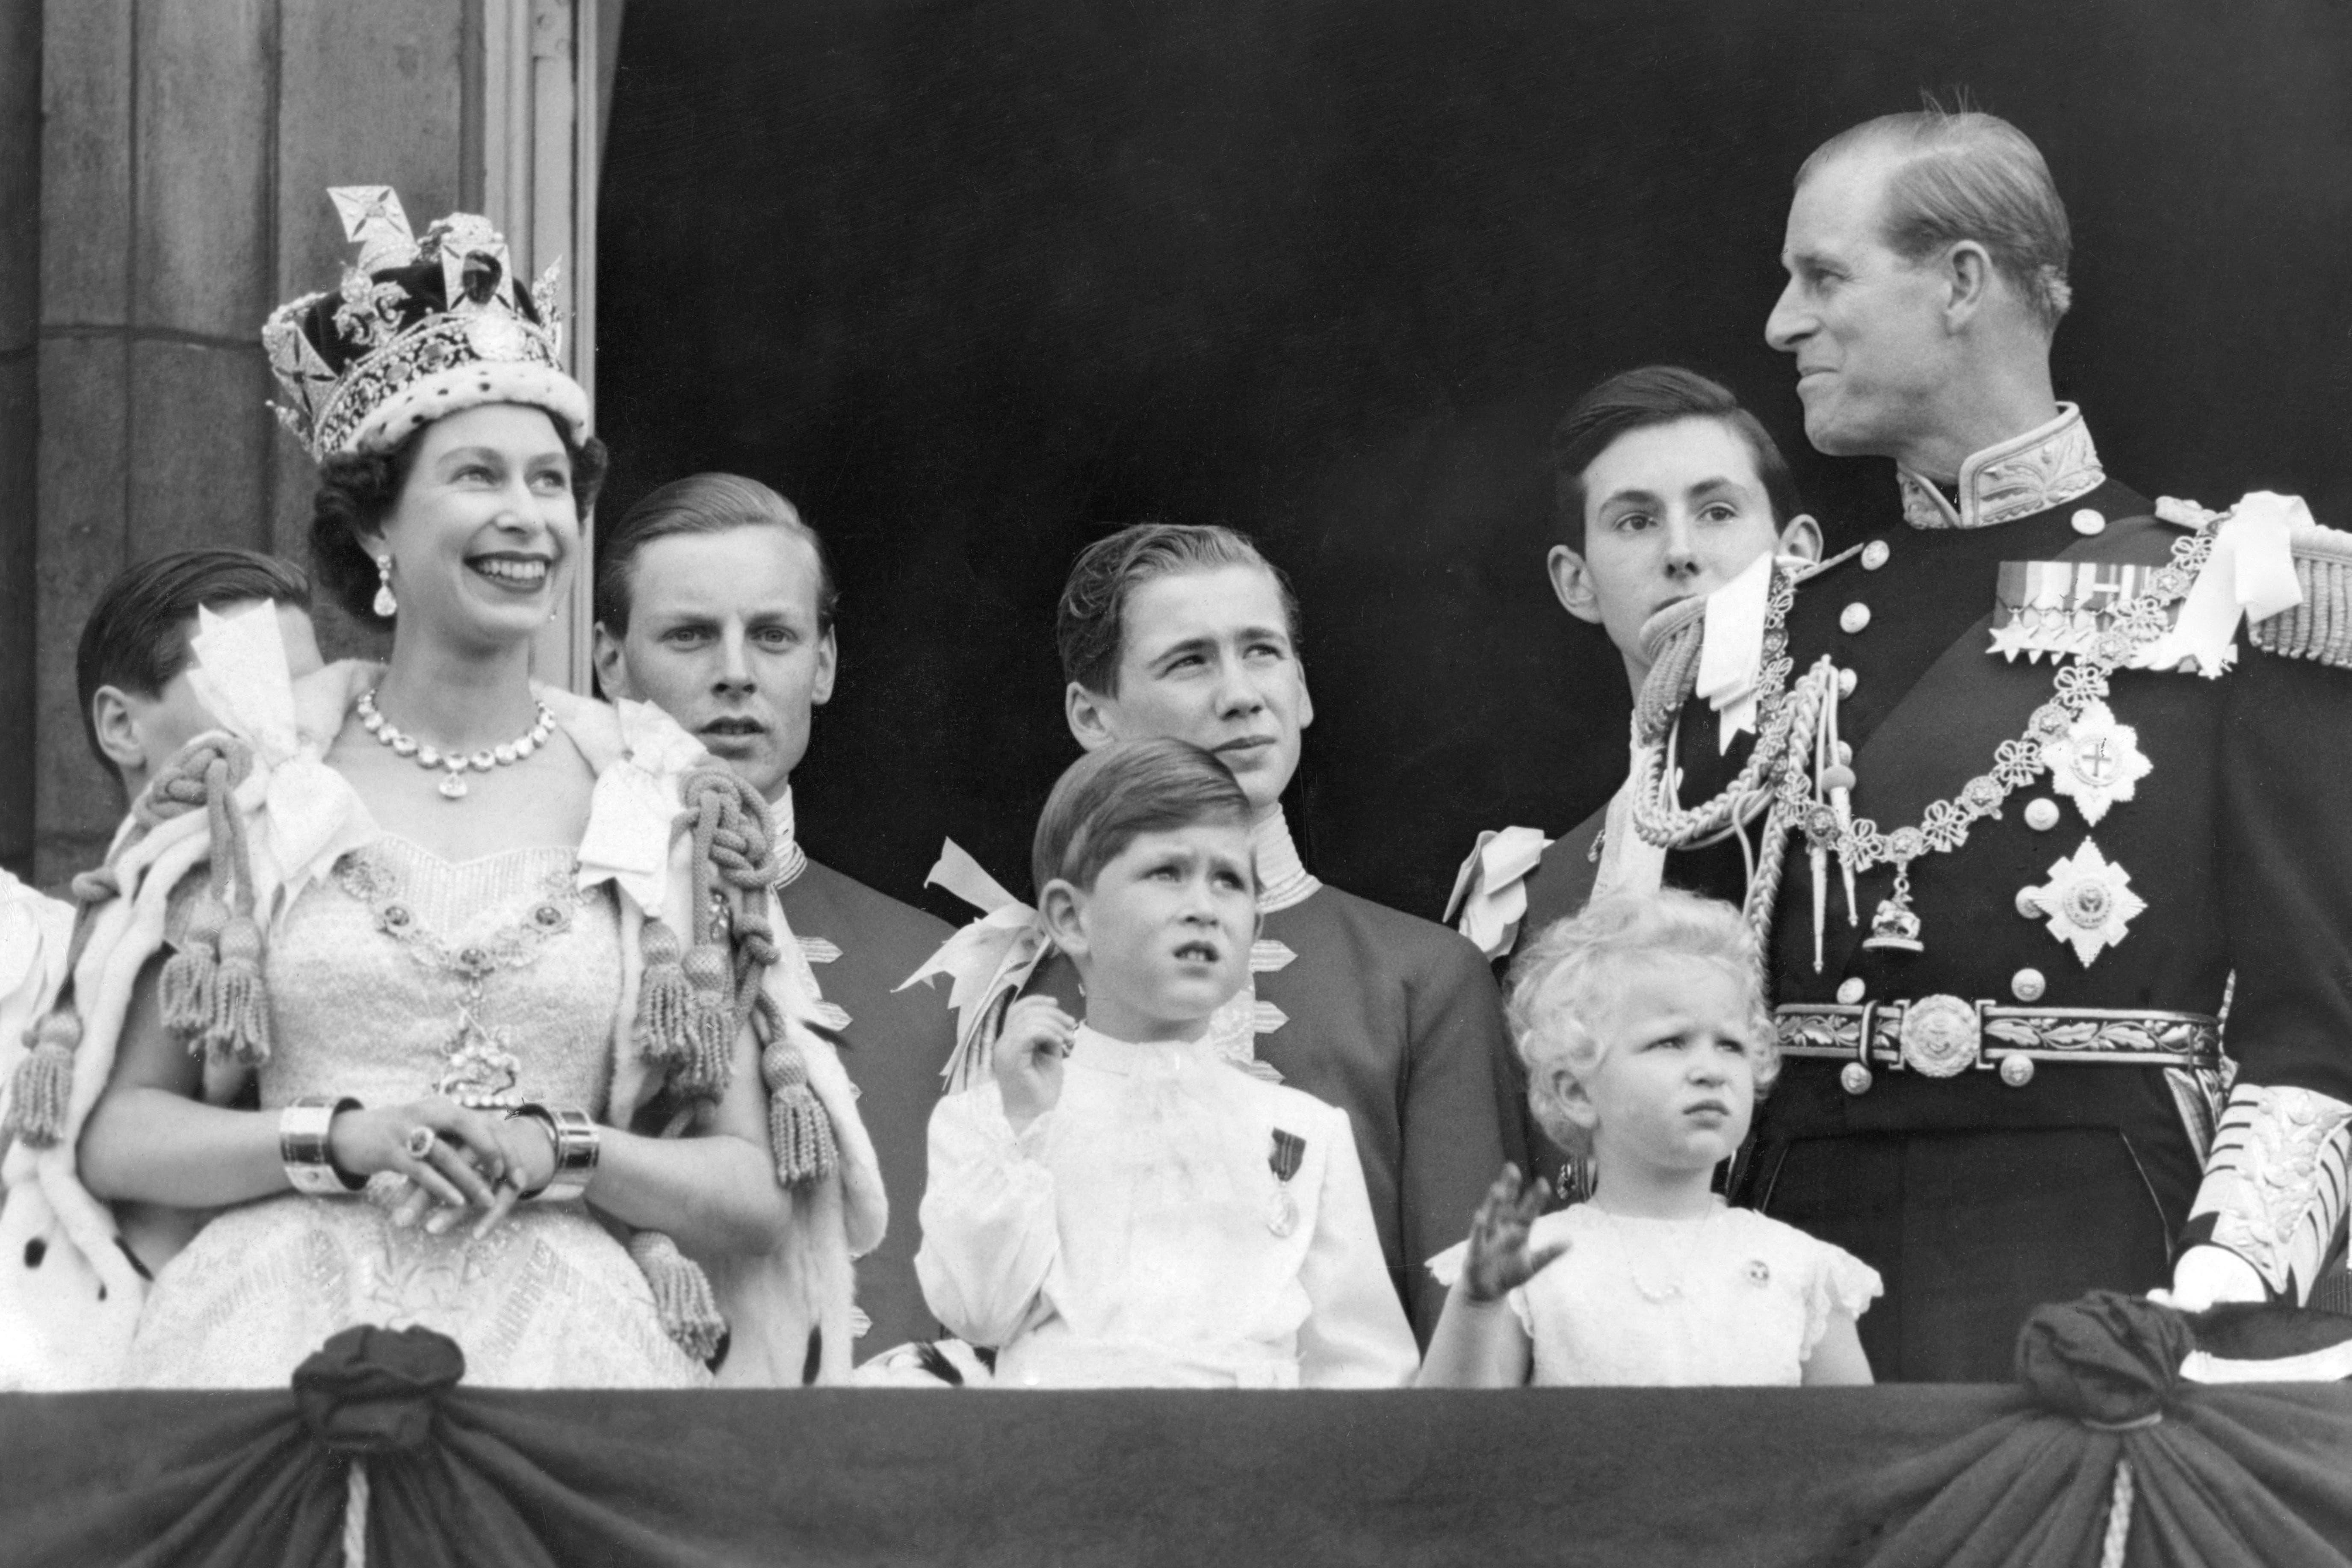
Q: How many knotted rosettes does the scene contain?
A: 2